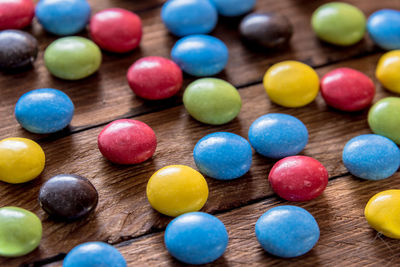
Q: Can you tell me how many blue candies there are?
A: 12